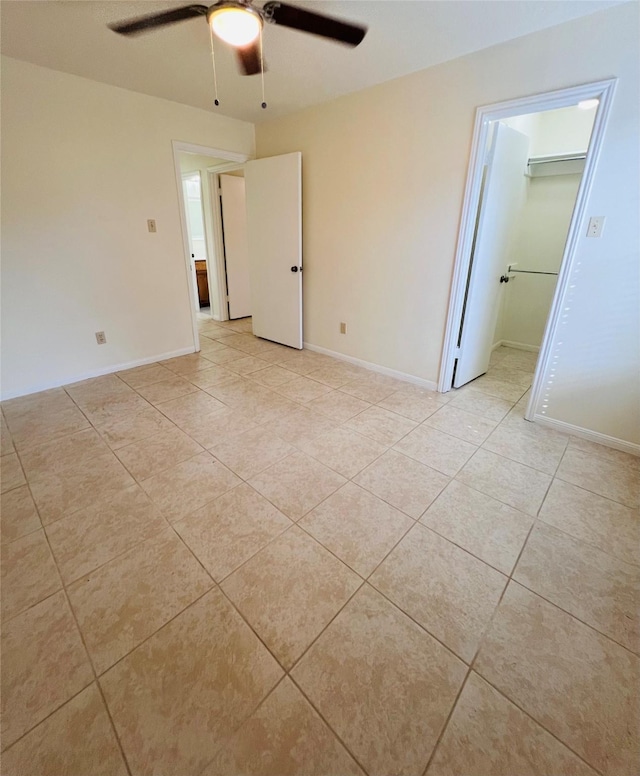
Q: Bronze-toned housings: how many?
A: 1